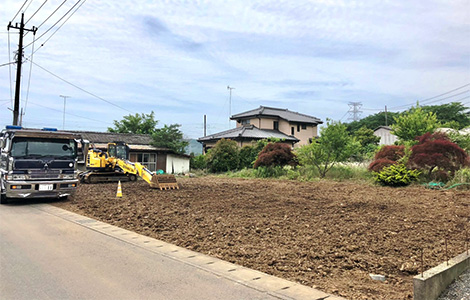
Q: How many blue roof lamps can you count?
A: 2